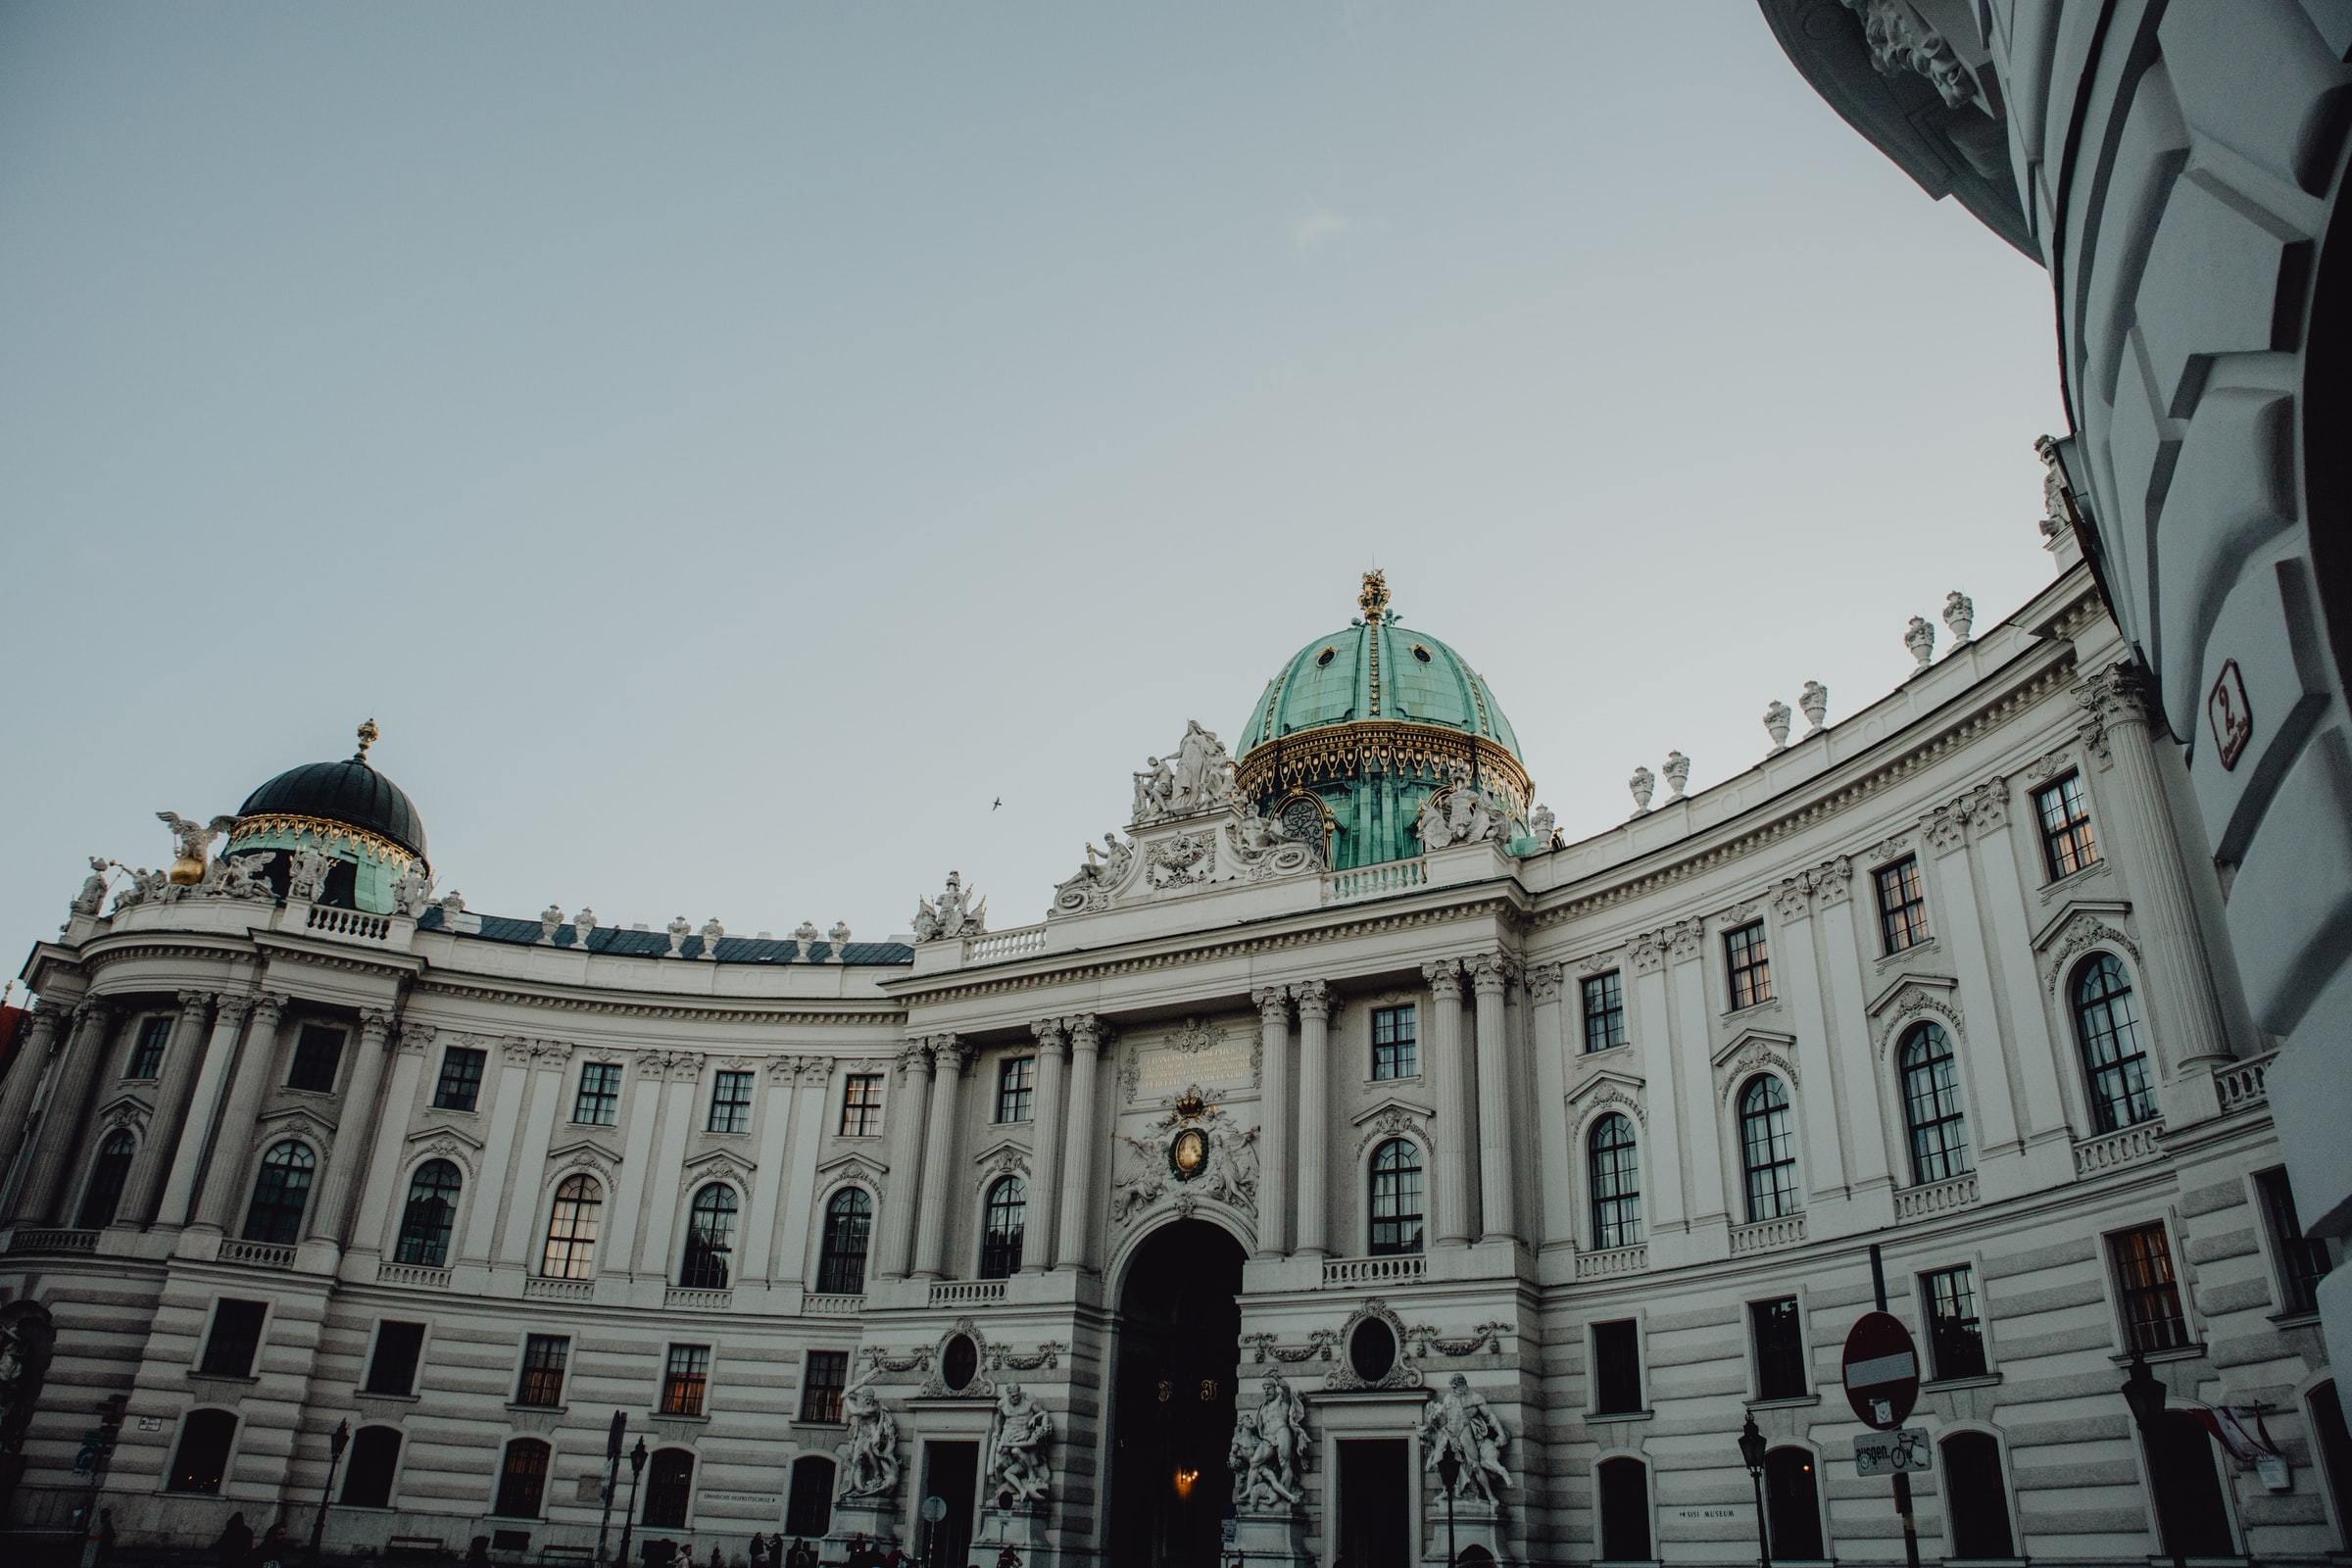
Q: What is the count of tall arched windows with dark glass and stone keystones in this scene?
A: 12